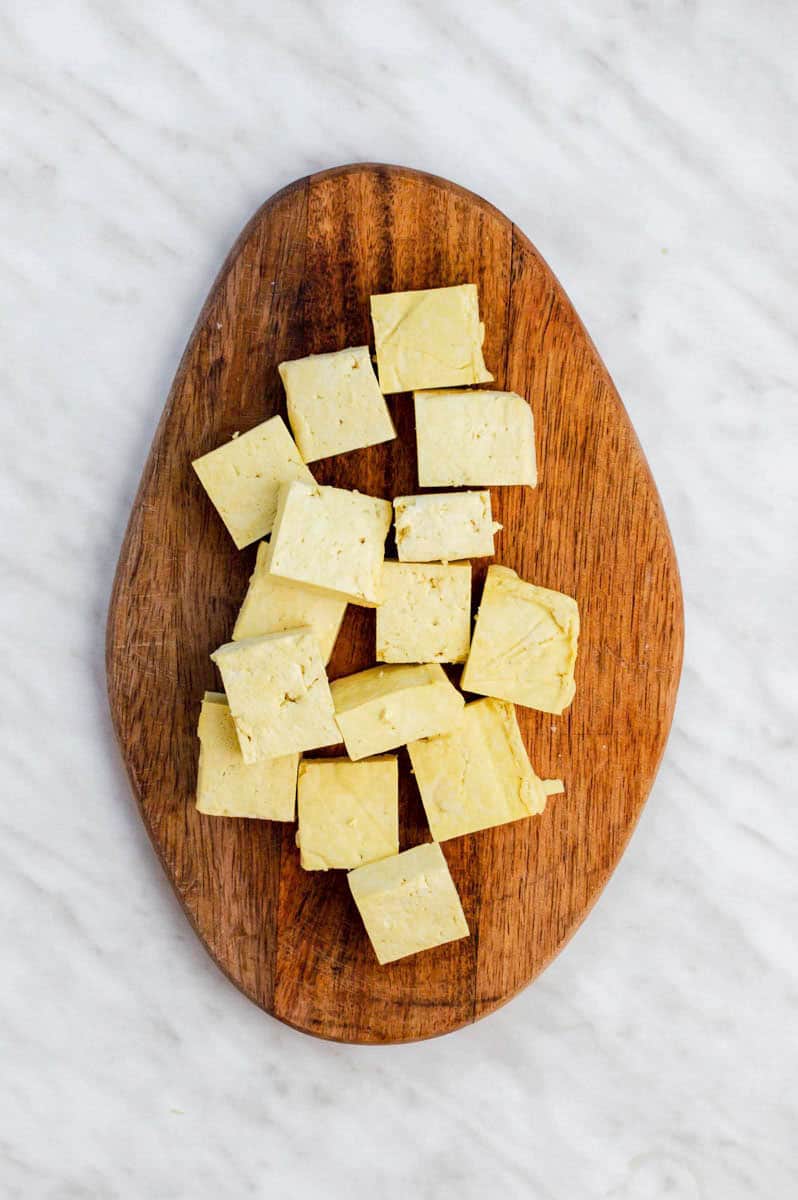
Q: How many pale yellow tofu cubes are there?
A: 15